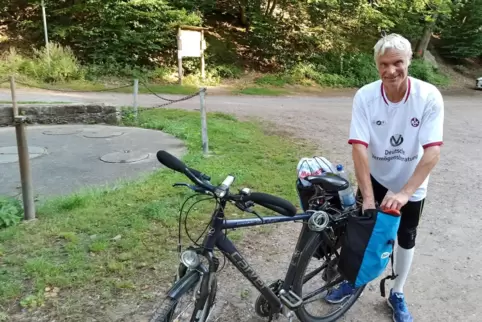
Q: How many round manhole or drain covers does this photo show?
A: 4